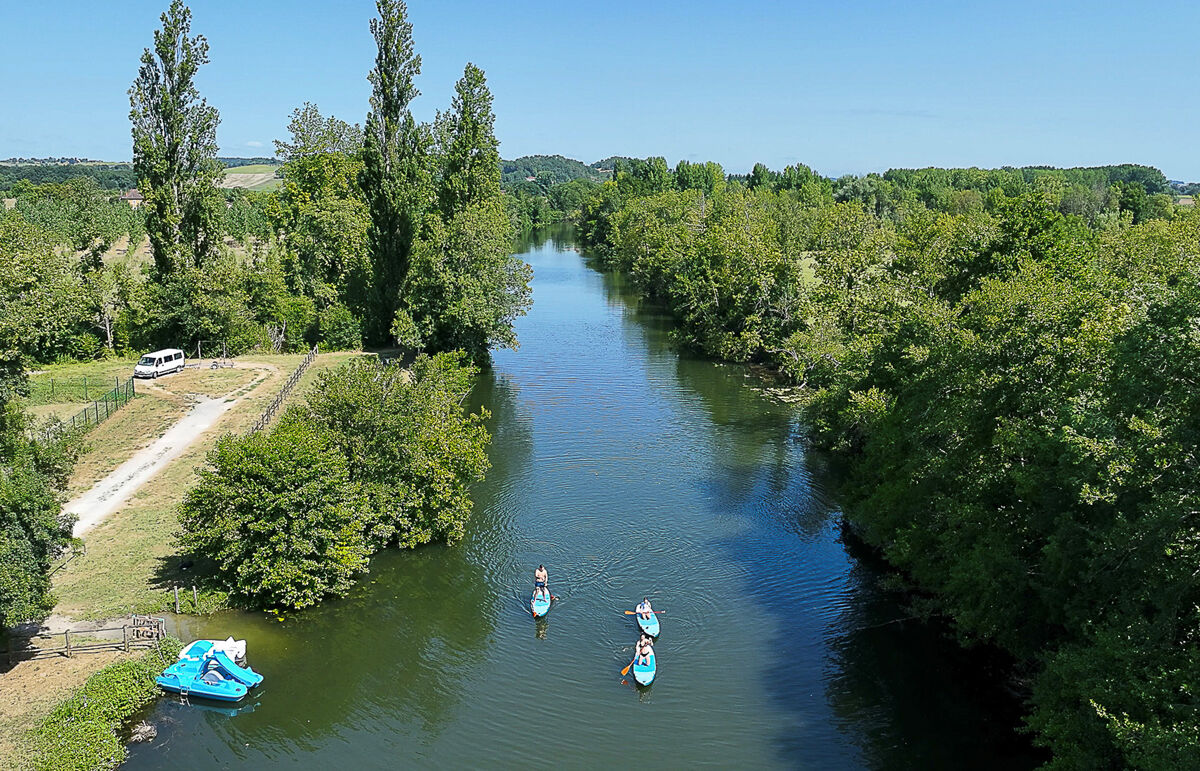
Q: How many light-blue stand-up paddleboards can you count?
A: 3